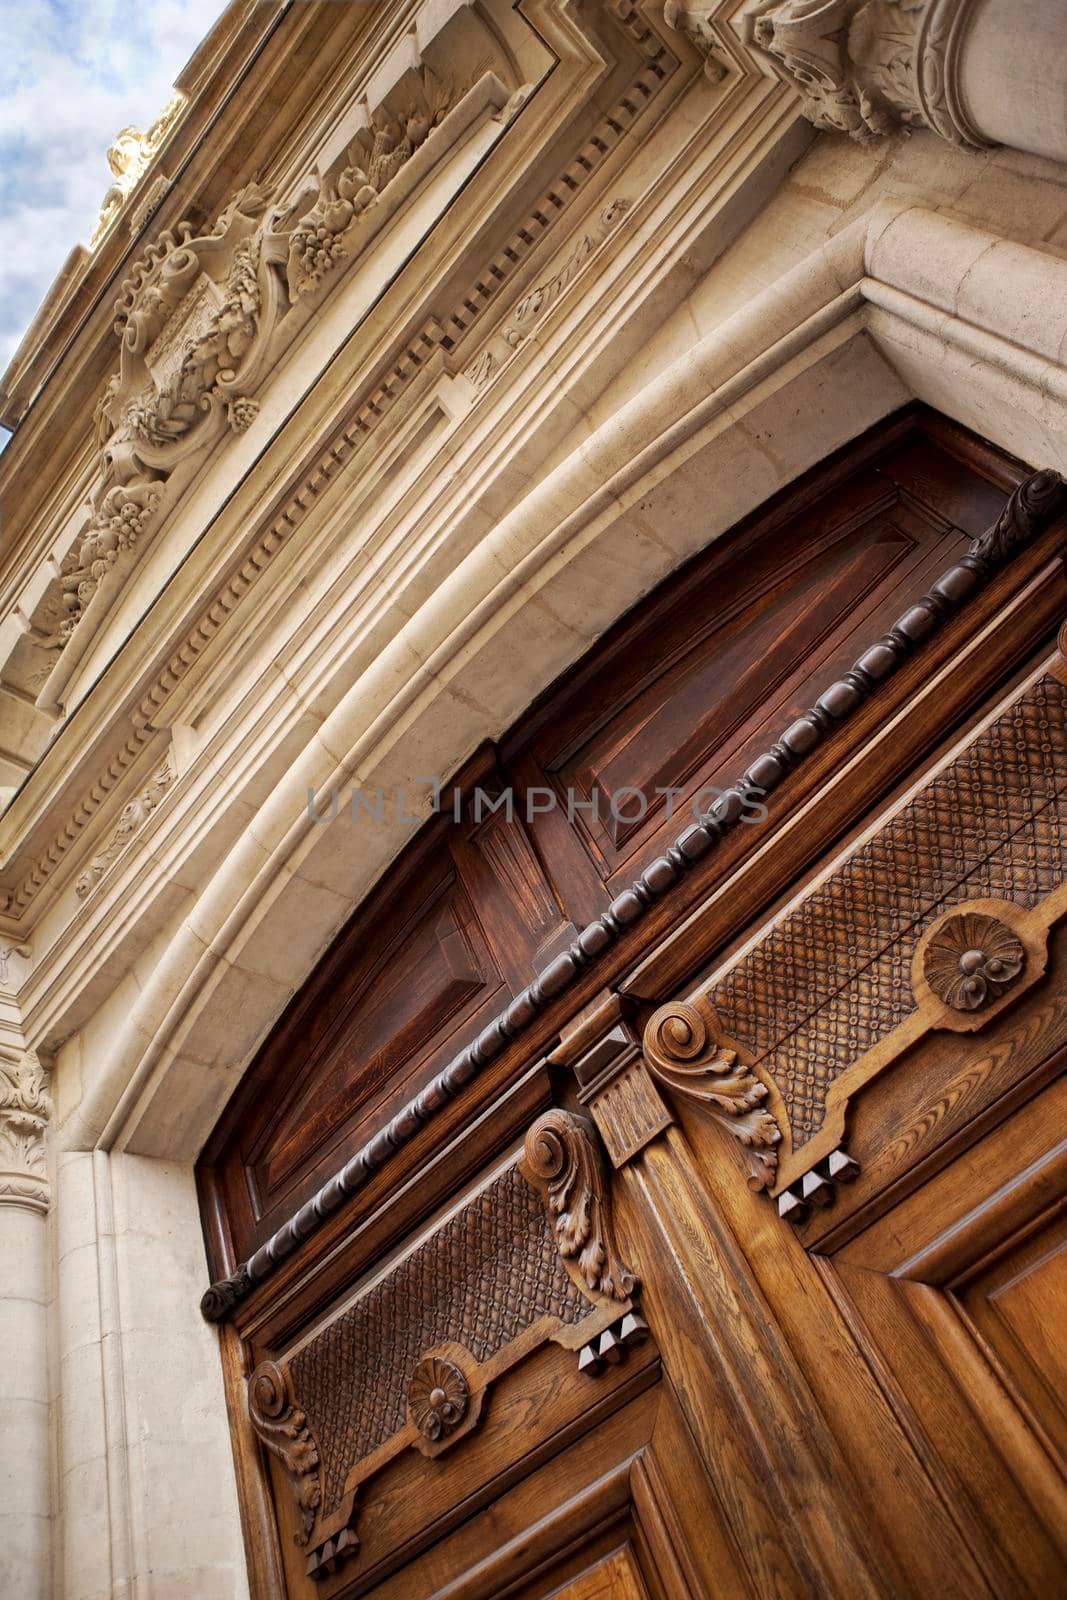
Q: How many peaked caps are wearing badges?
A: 0